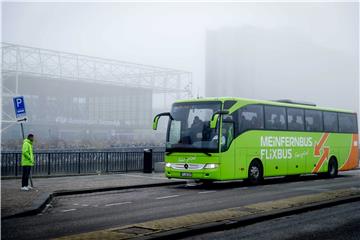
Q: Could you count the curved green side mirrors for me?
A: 2